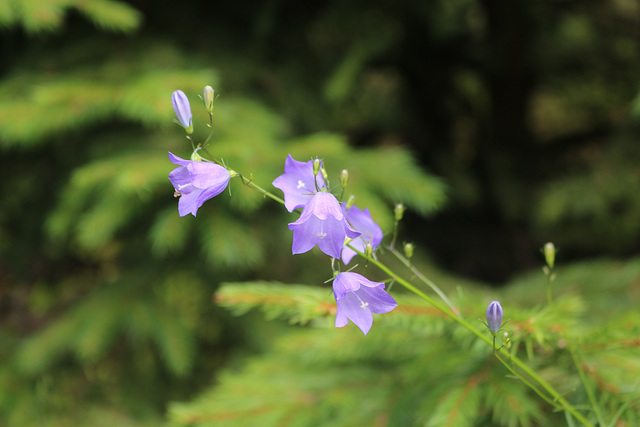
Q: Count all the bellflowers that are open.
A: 5